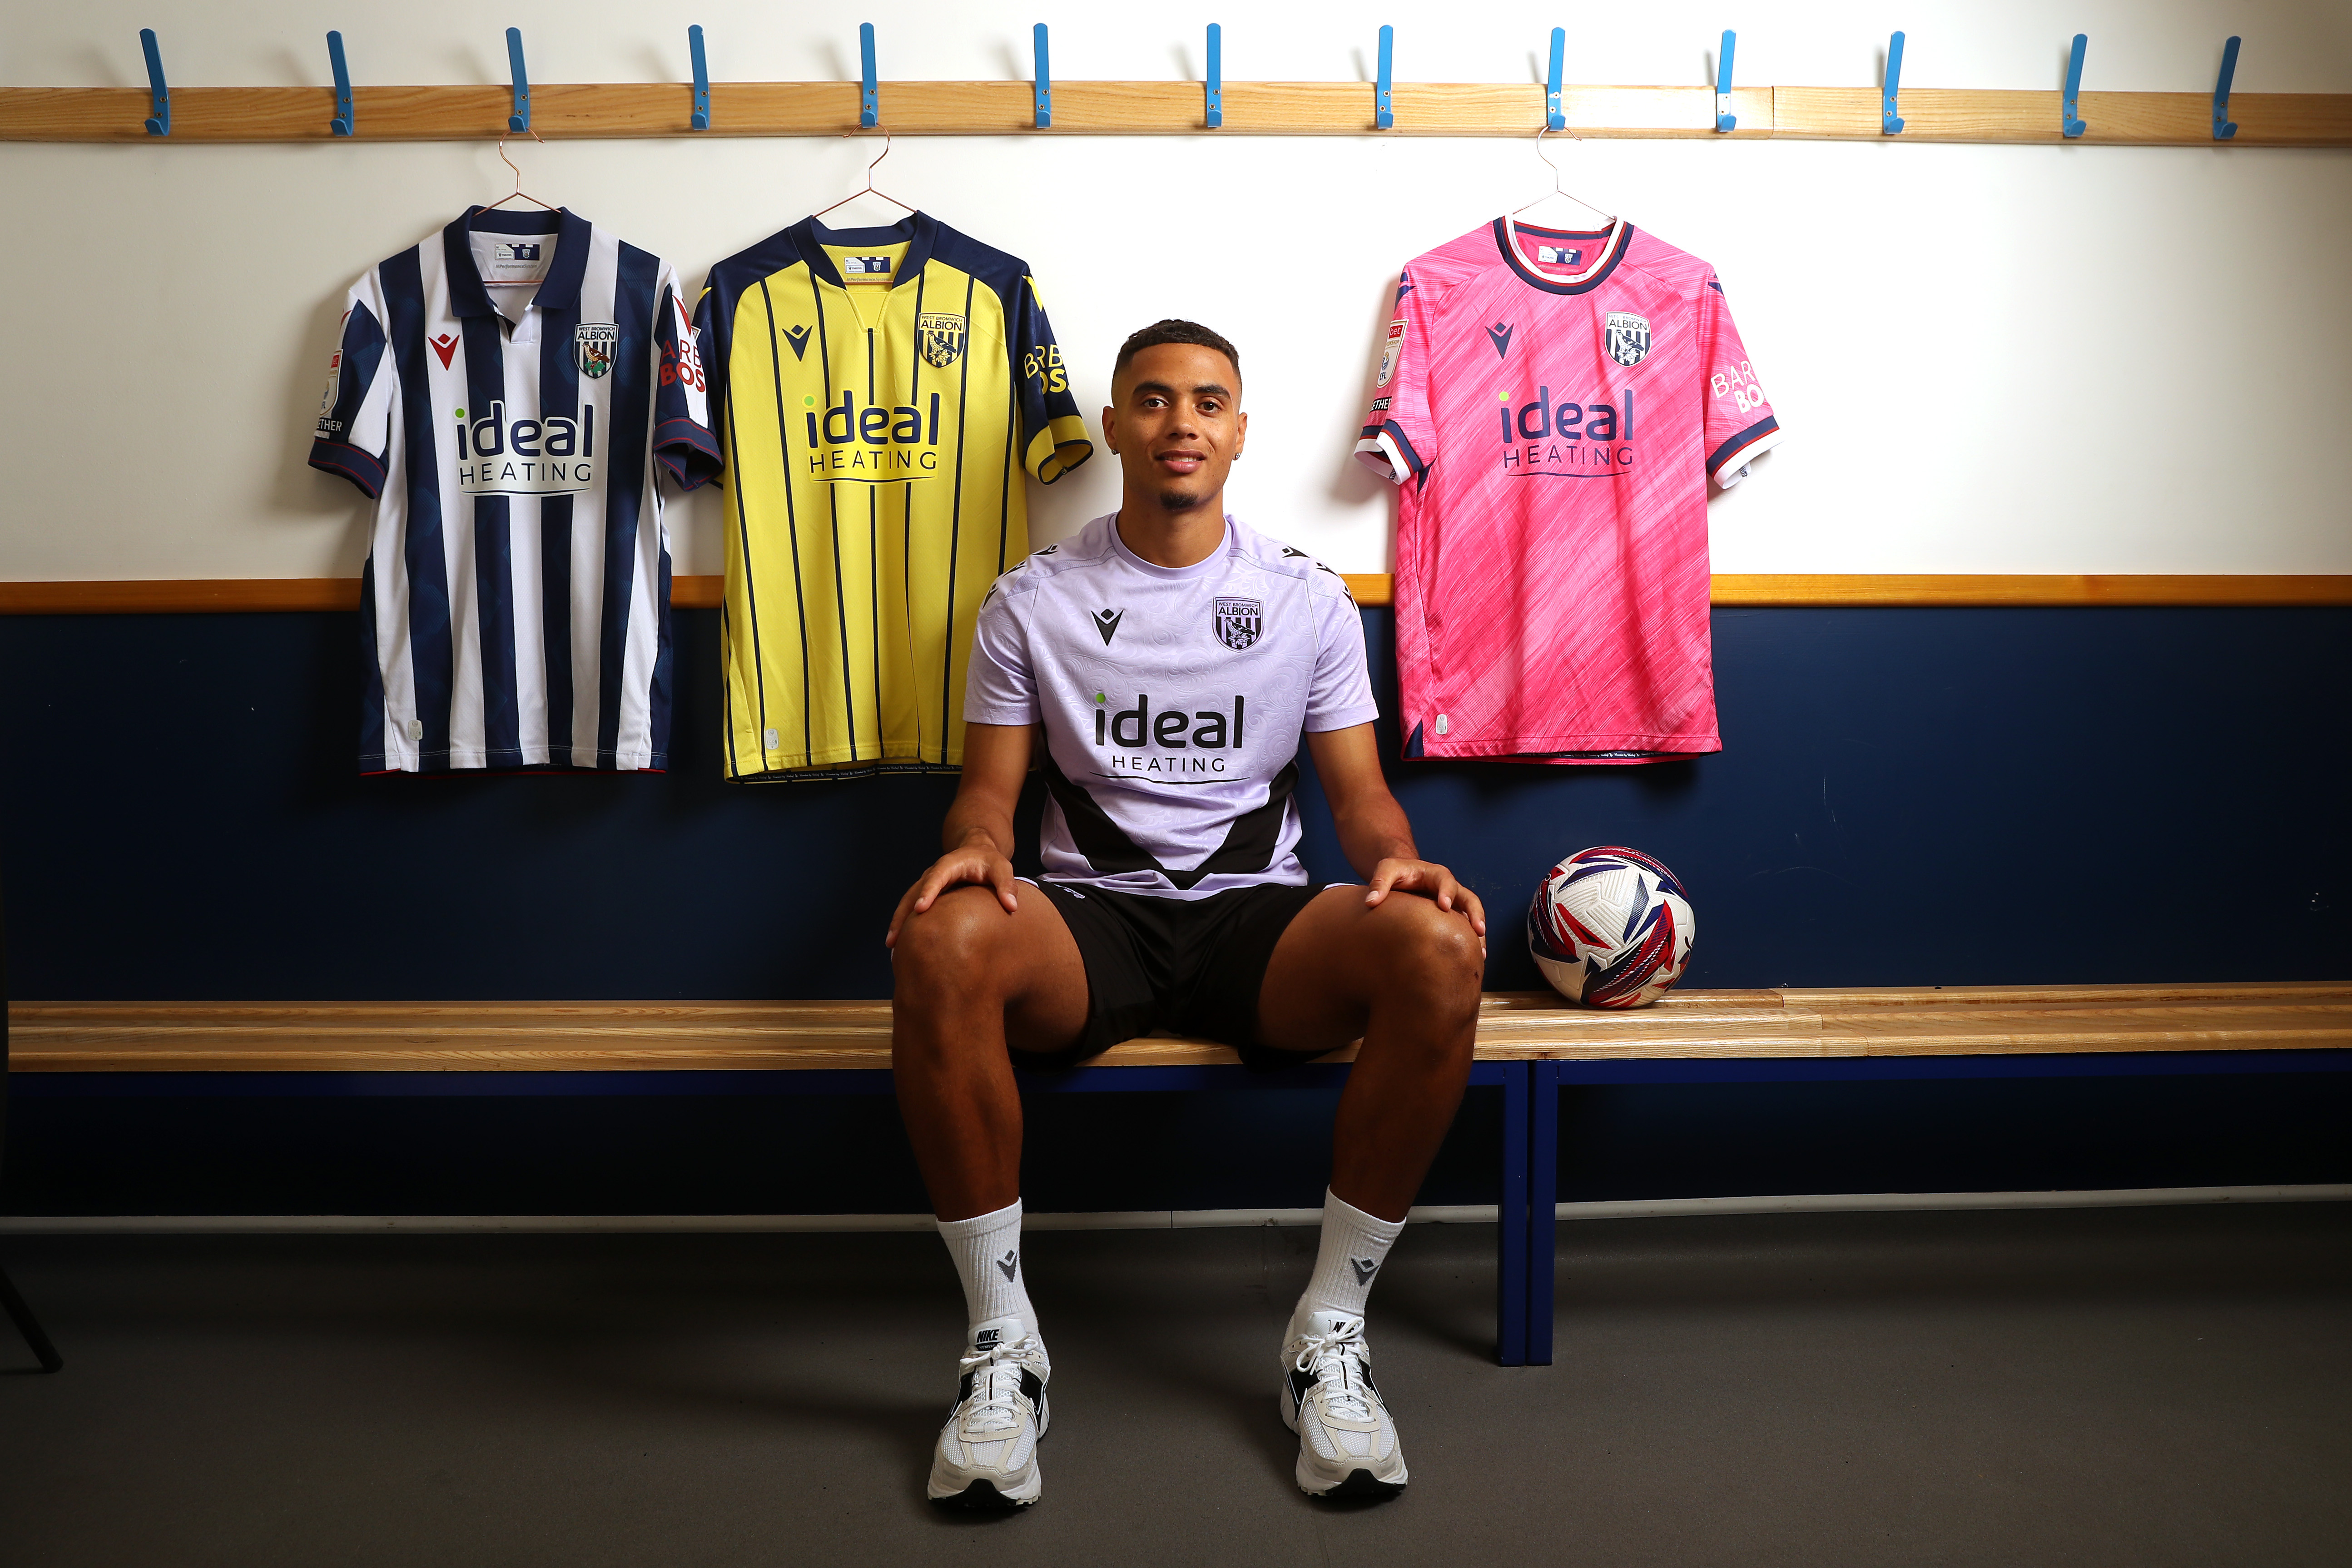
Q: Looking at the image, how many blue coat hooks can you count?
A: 13